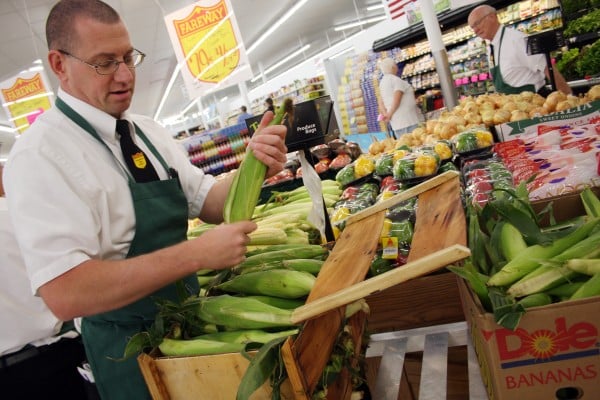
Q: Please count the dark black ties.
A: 2